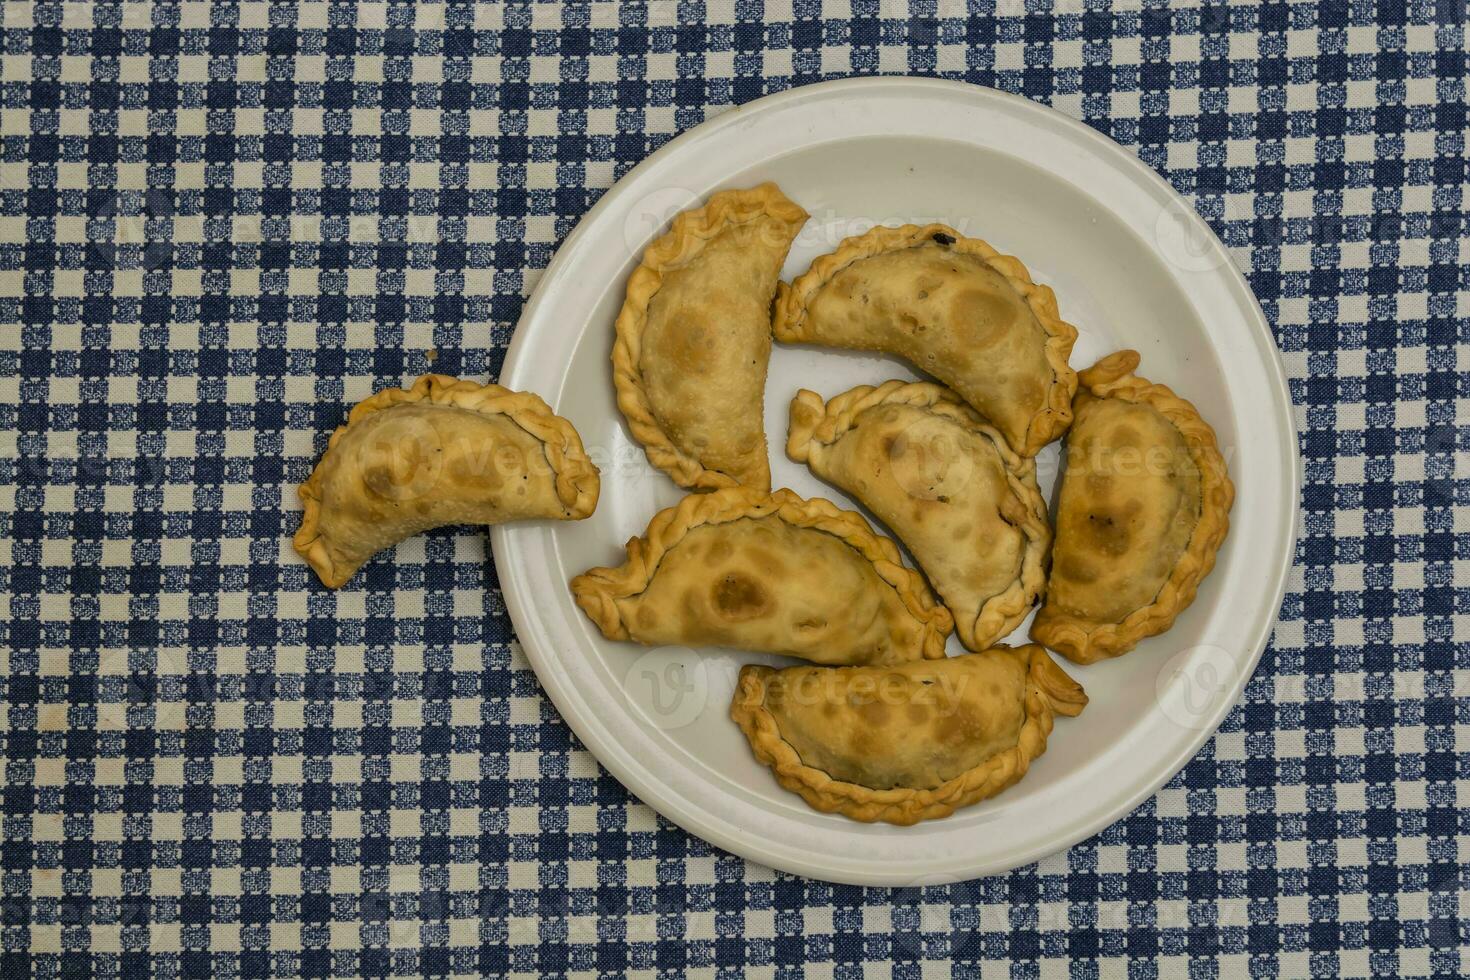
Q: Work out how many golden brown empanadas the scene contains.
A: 7